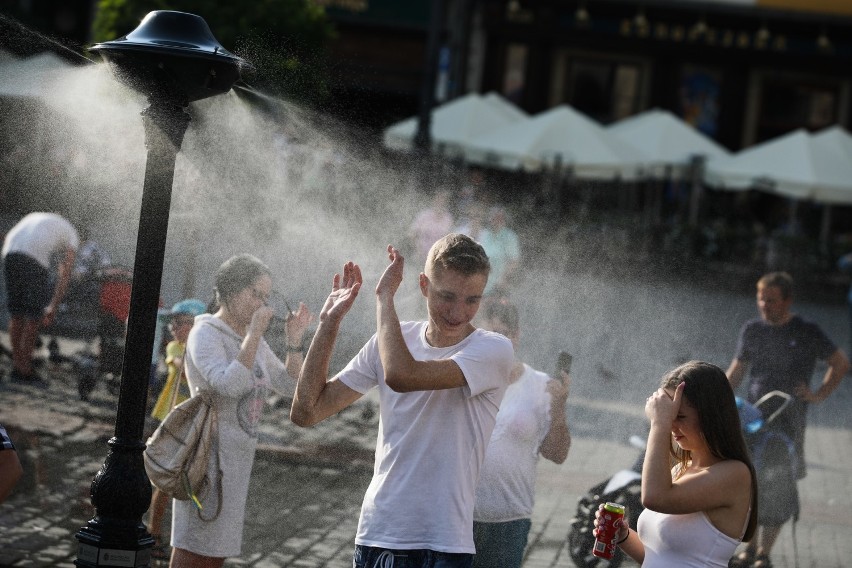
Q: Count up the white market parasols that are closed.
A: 0